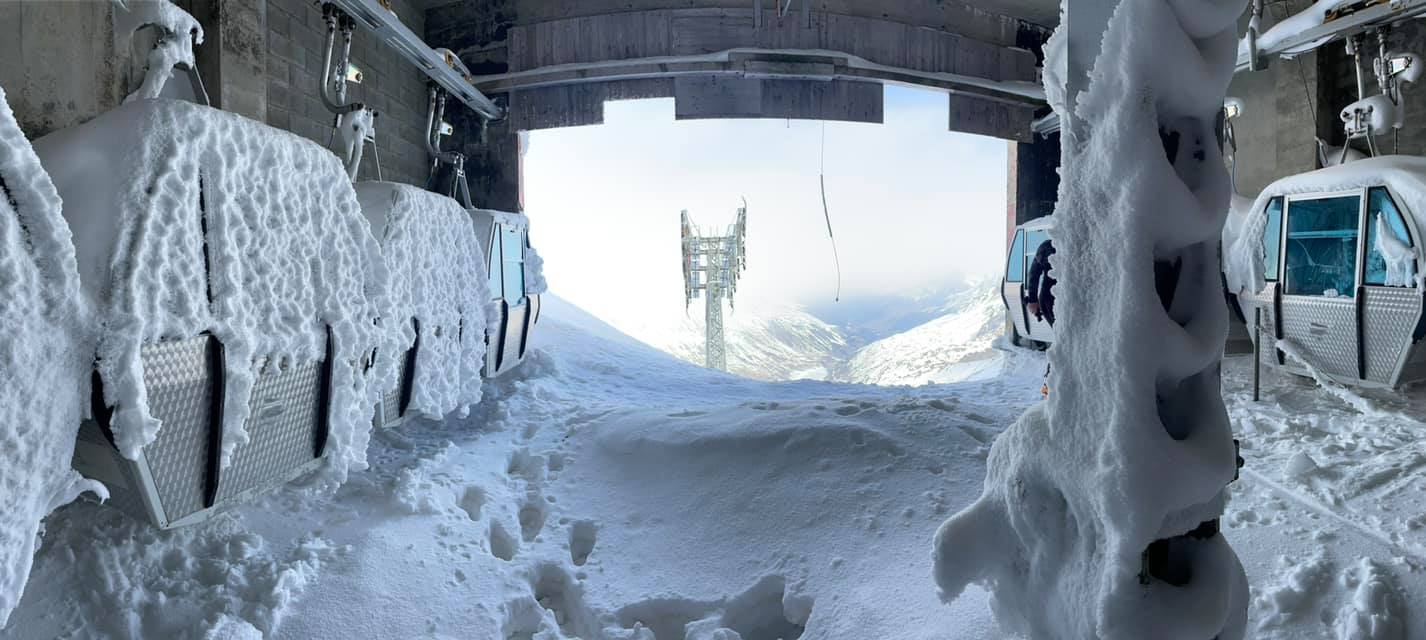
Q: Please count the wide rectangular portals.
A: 1